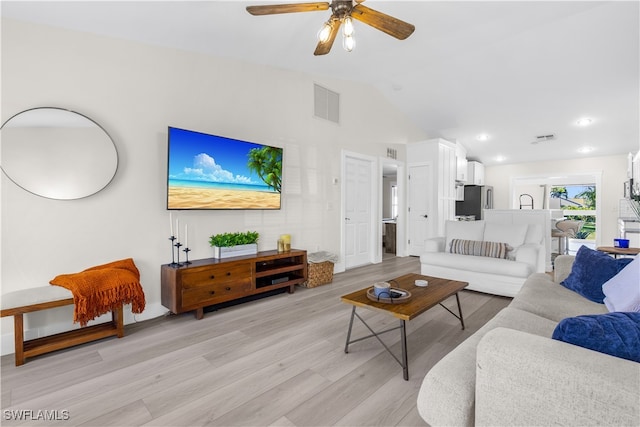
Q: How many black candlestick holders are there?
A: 3